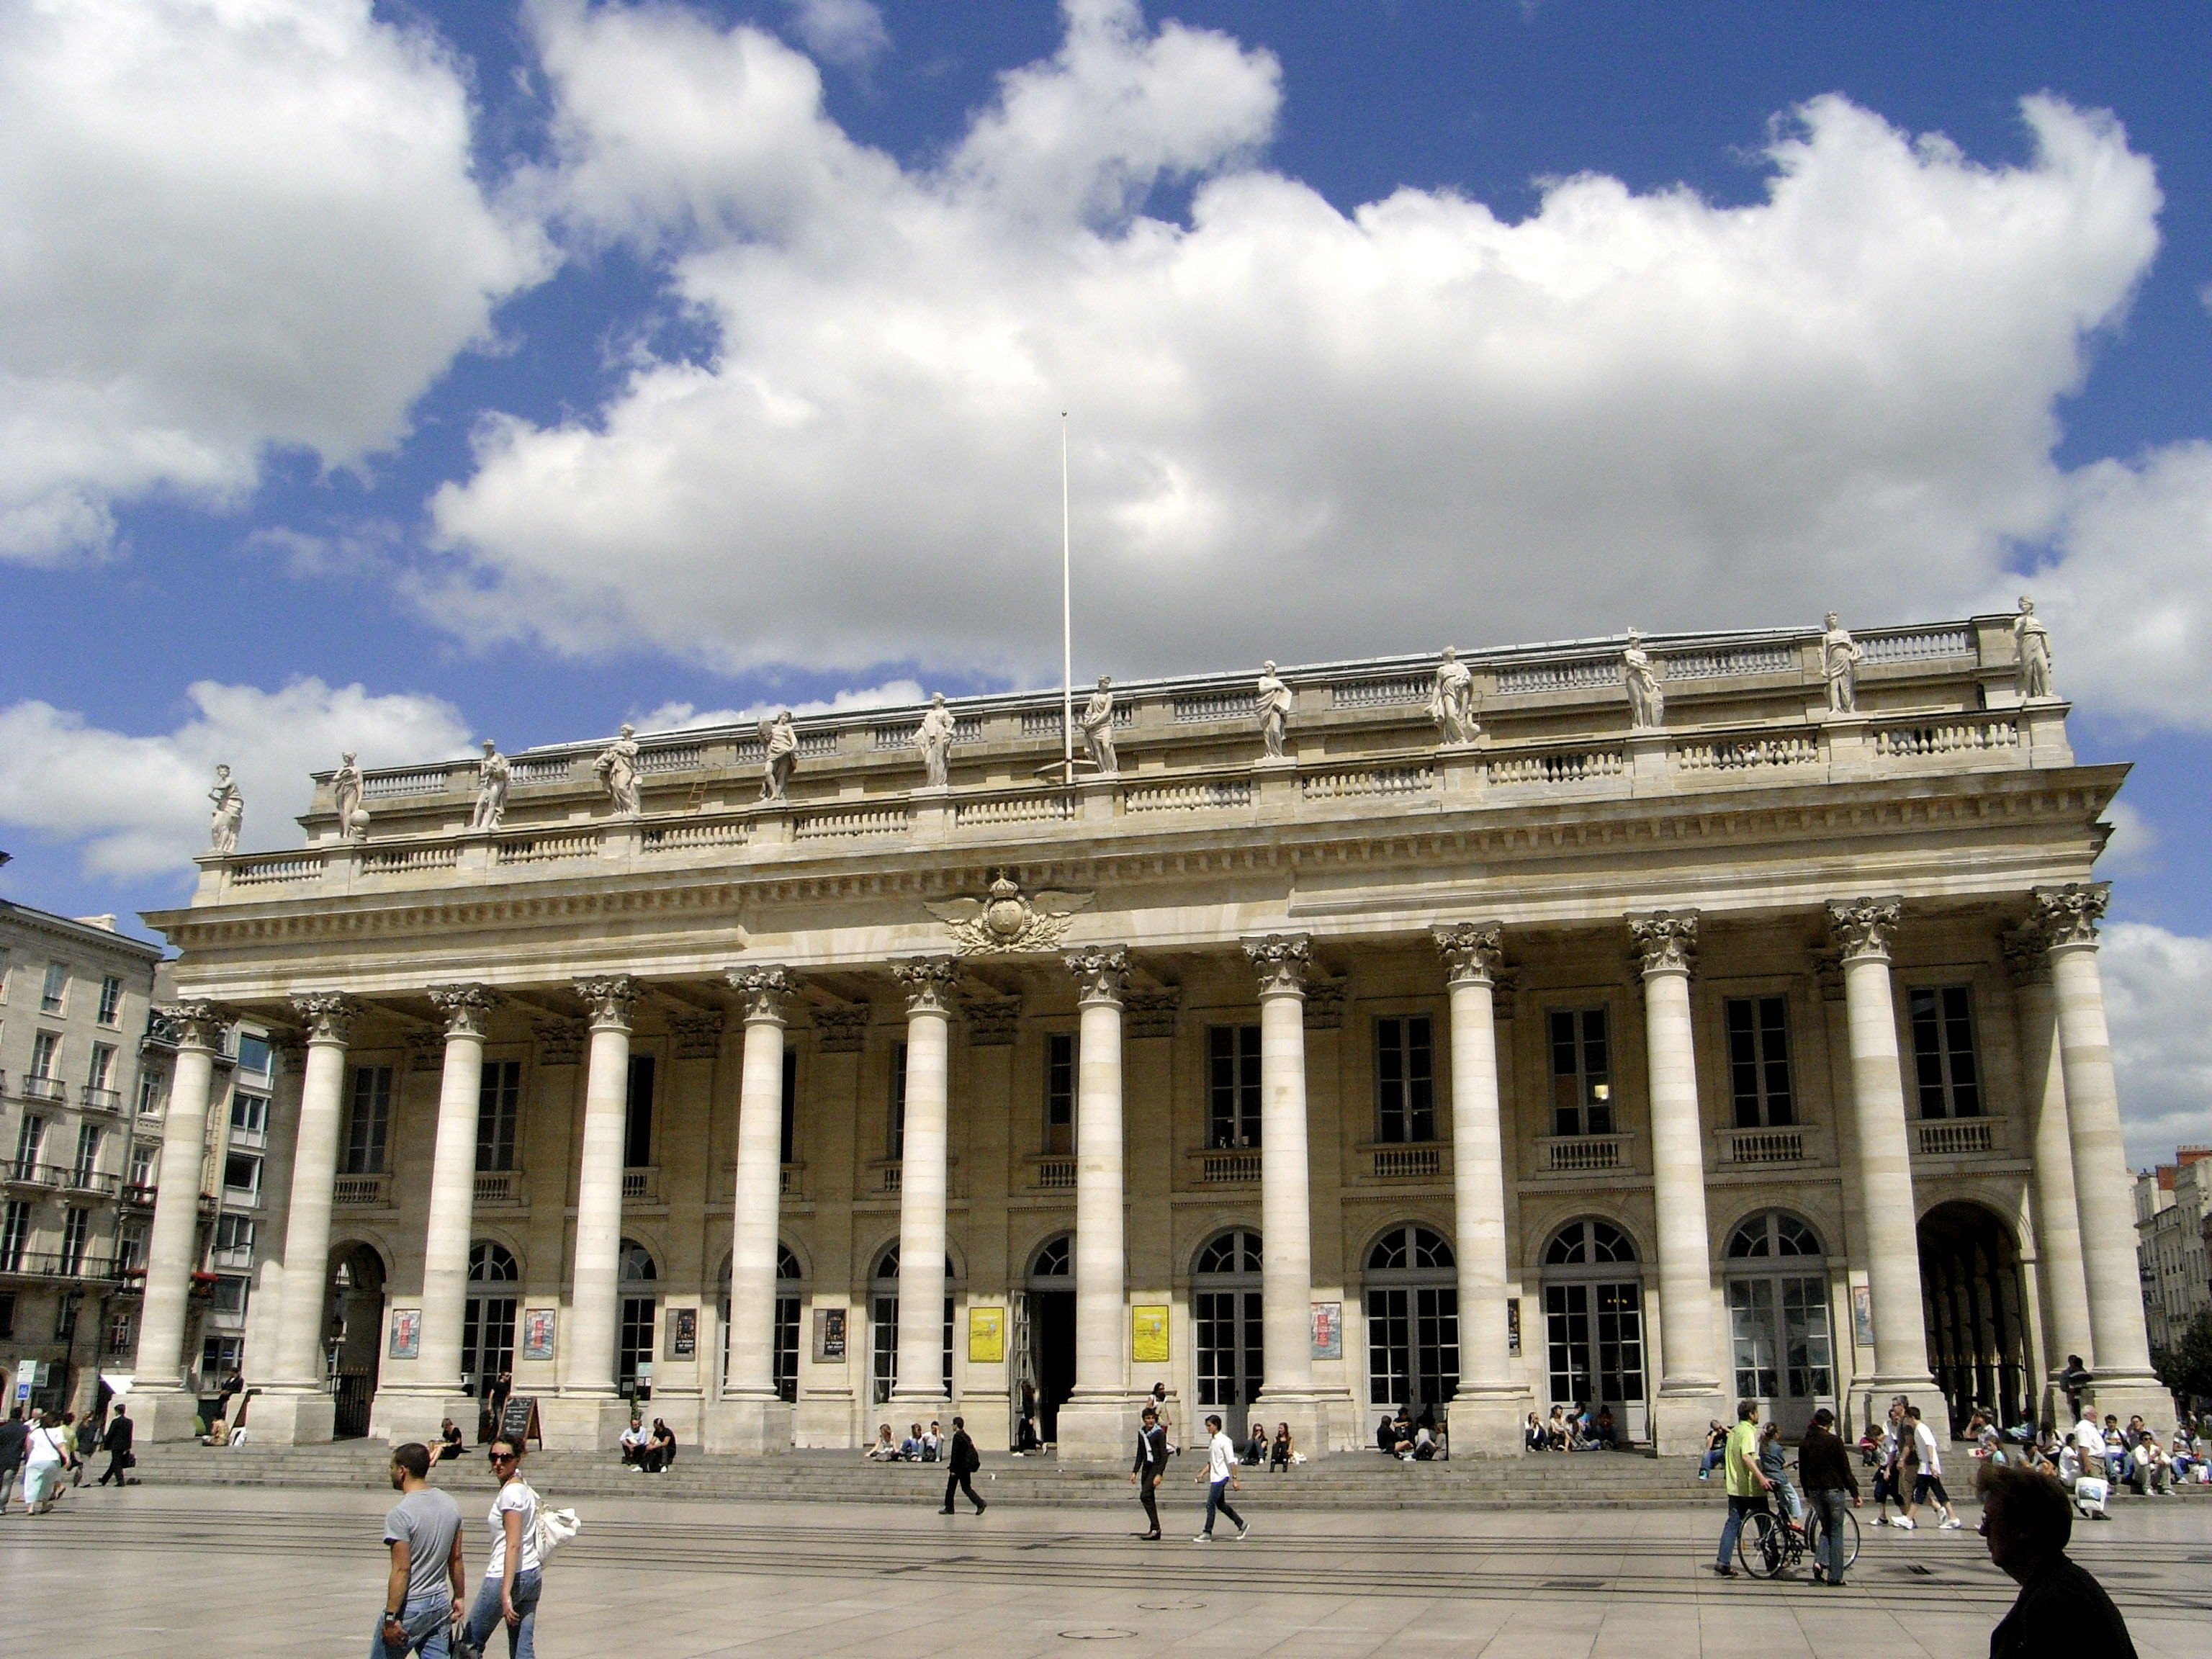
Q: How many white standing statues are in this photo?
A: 12